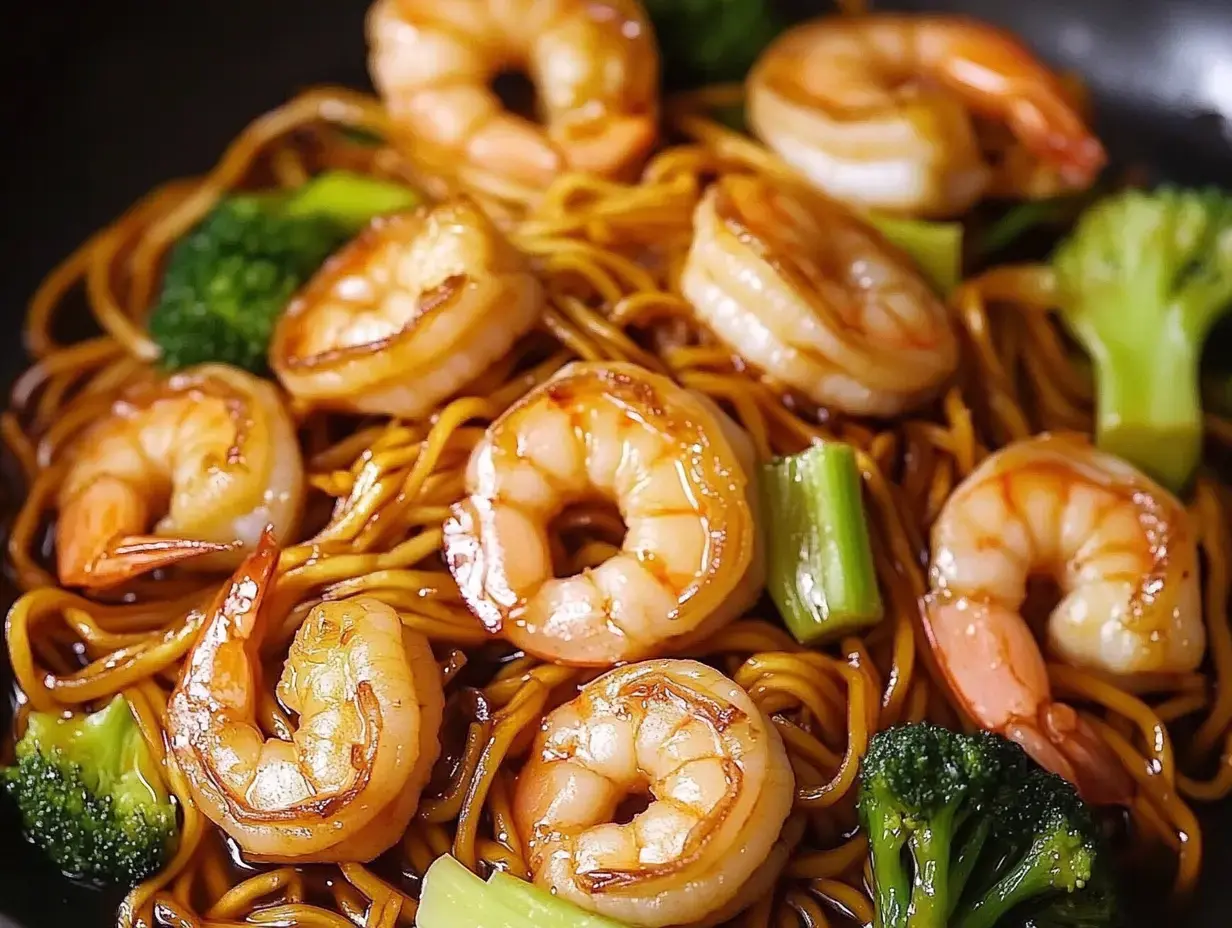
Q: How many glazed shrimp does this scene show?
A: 9